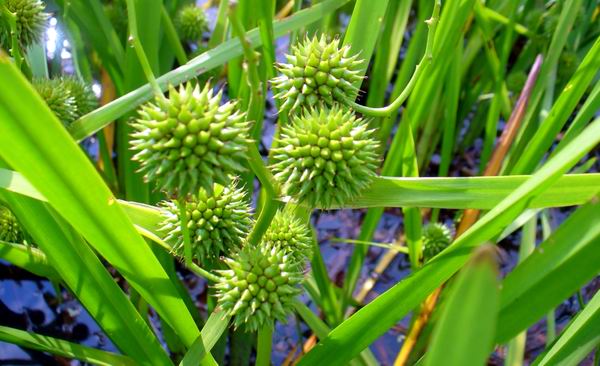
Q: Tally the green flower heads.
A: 12